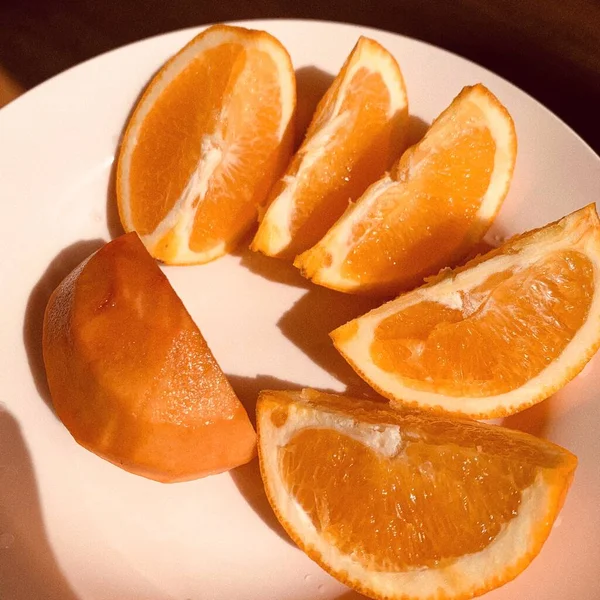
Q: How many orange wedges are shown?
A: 5